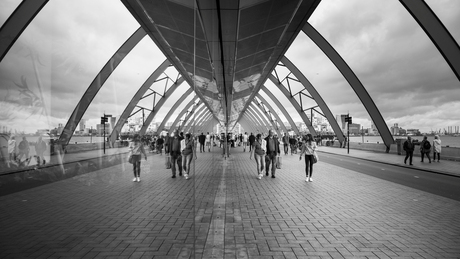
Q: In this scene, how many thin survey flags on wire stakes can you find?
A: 0